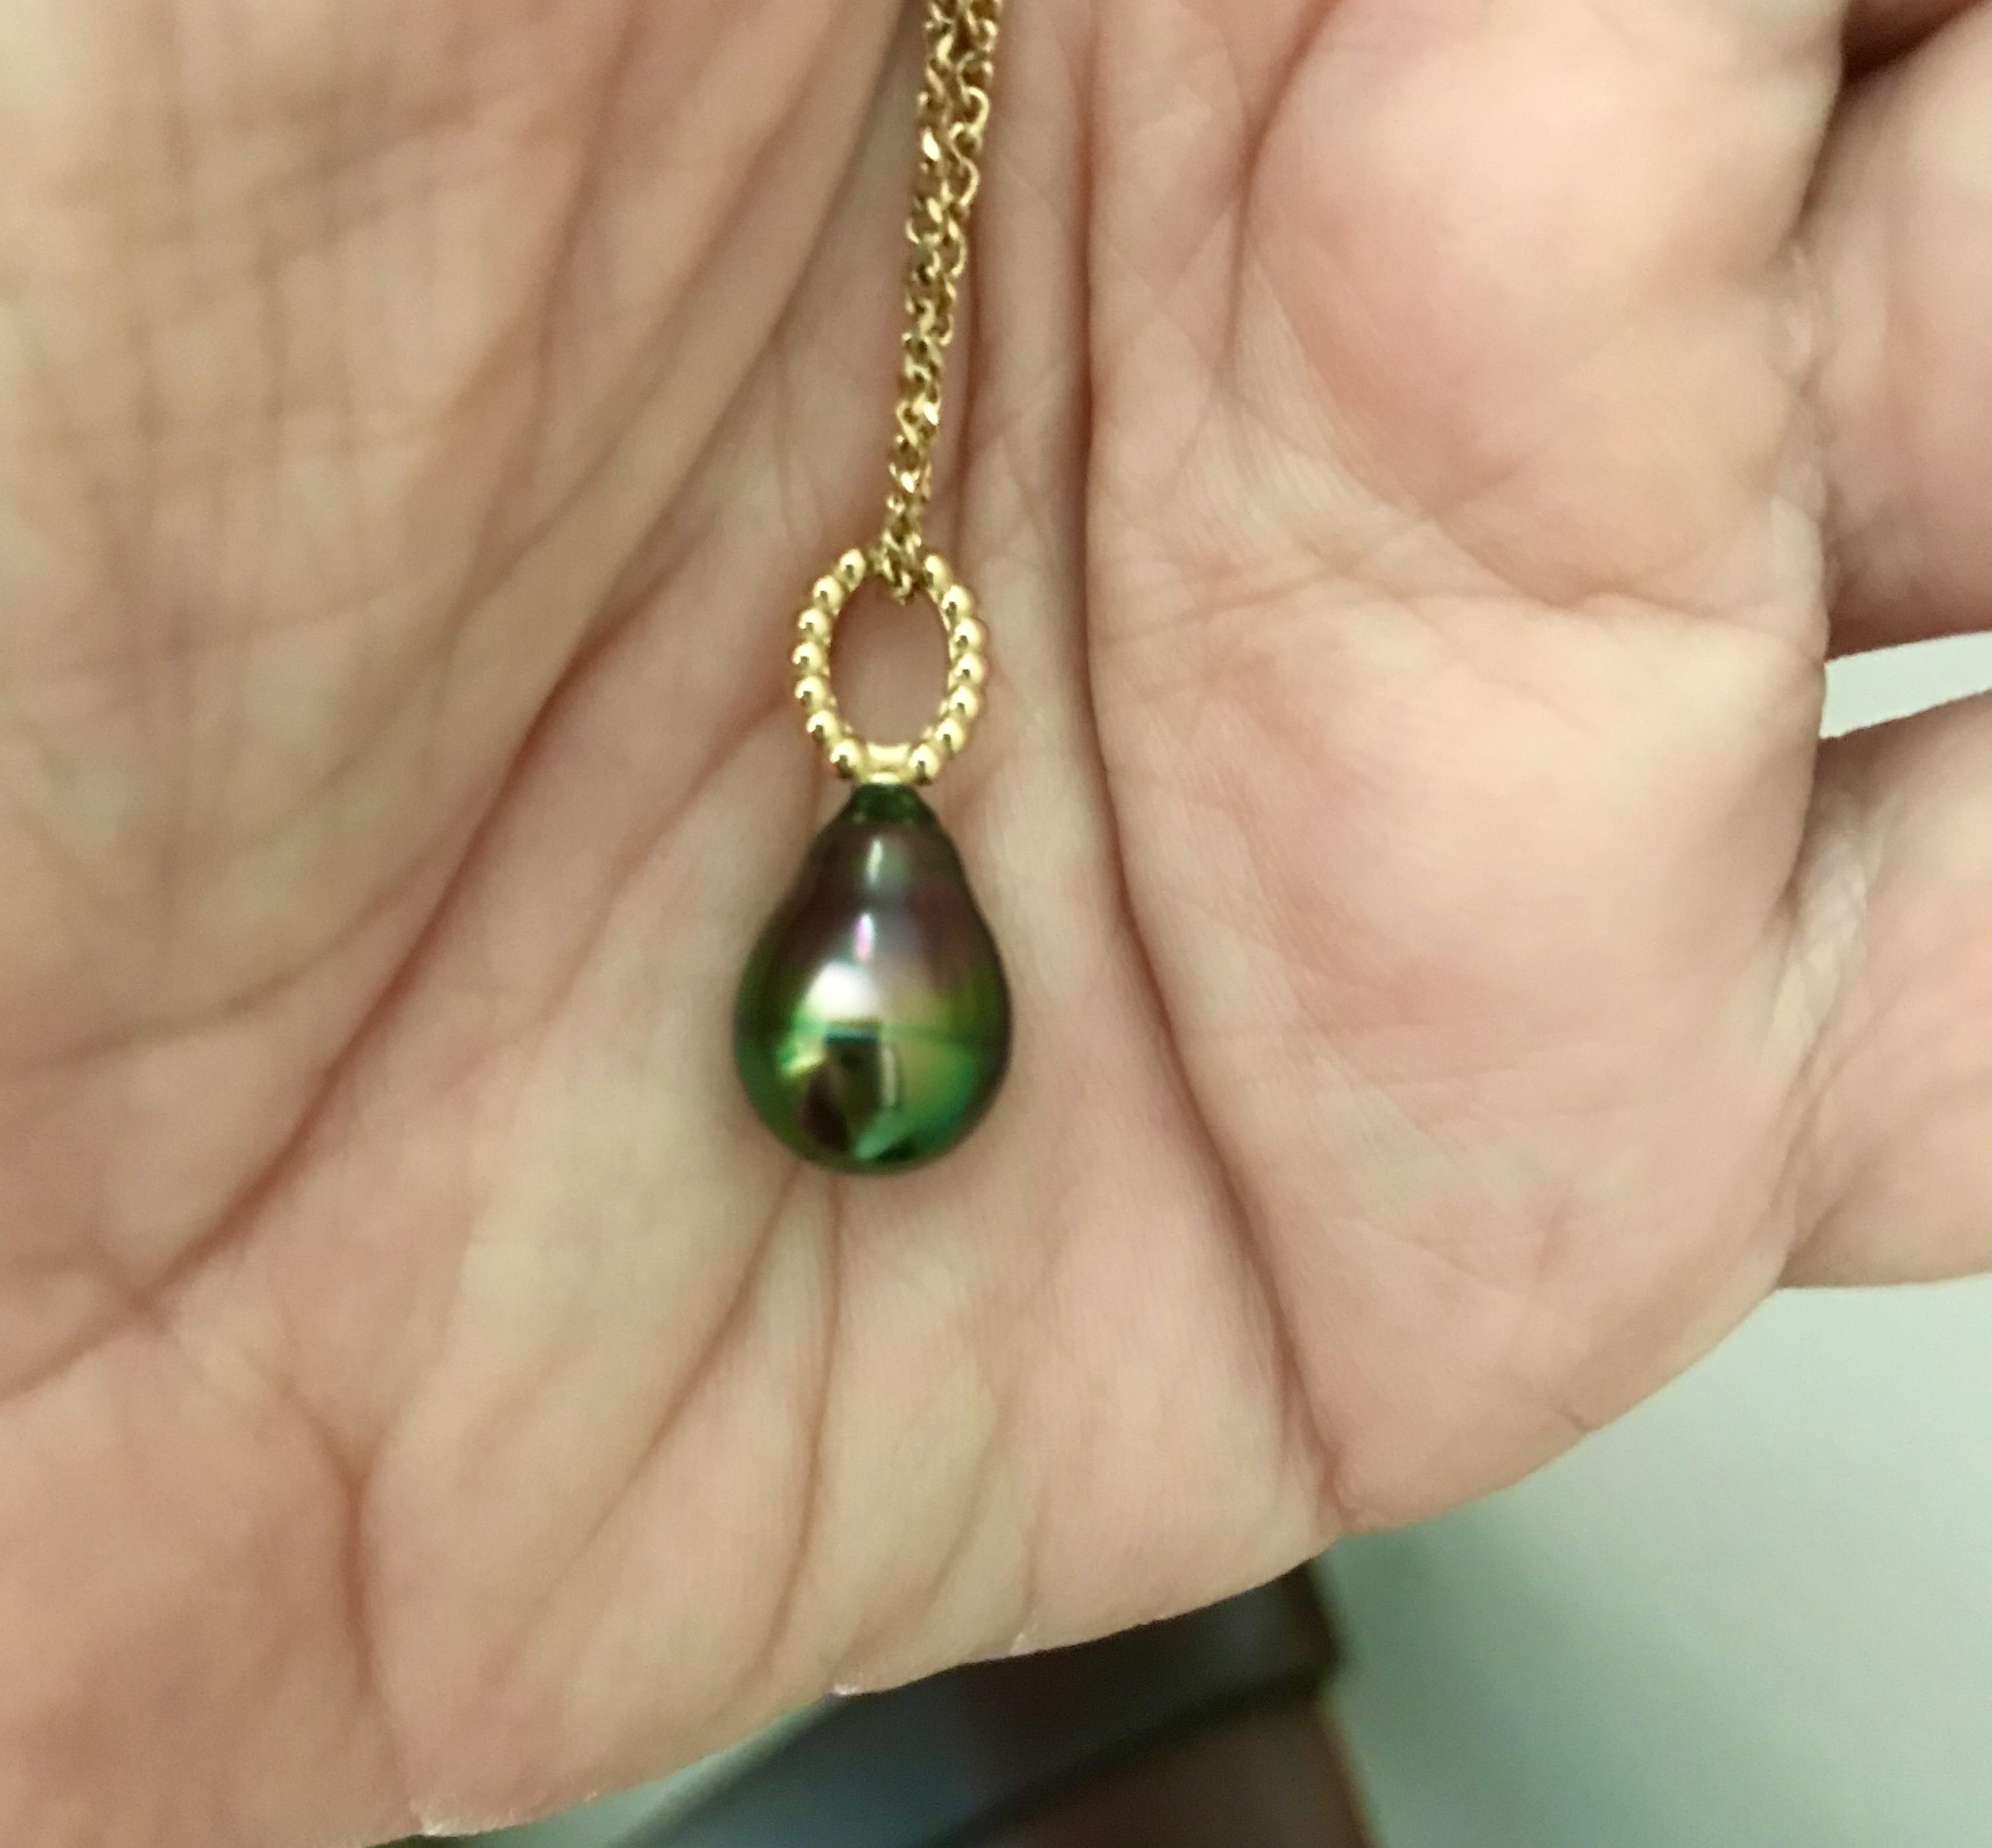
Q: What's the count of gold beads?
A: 14